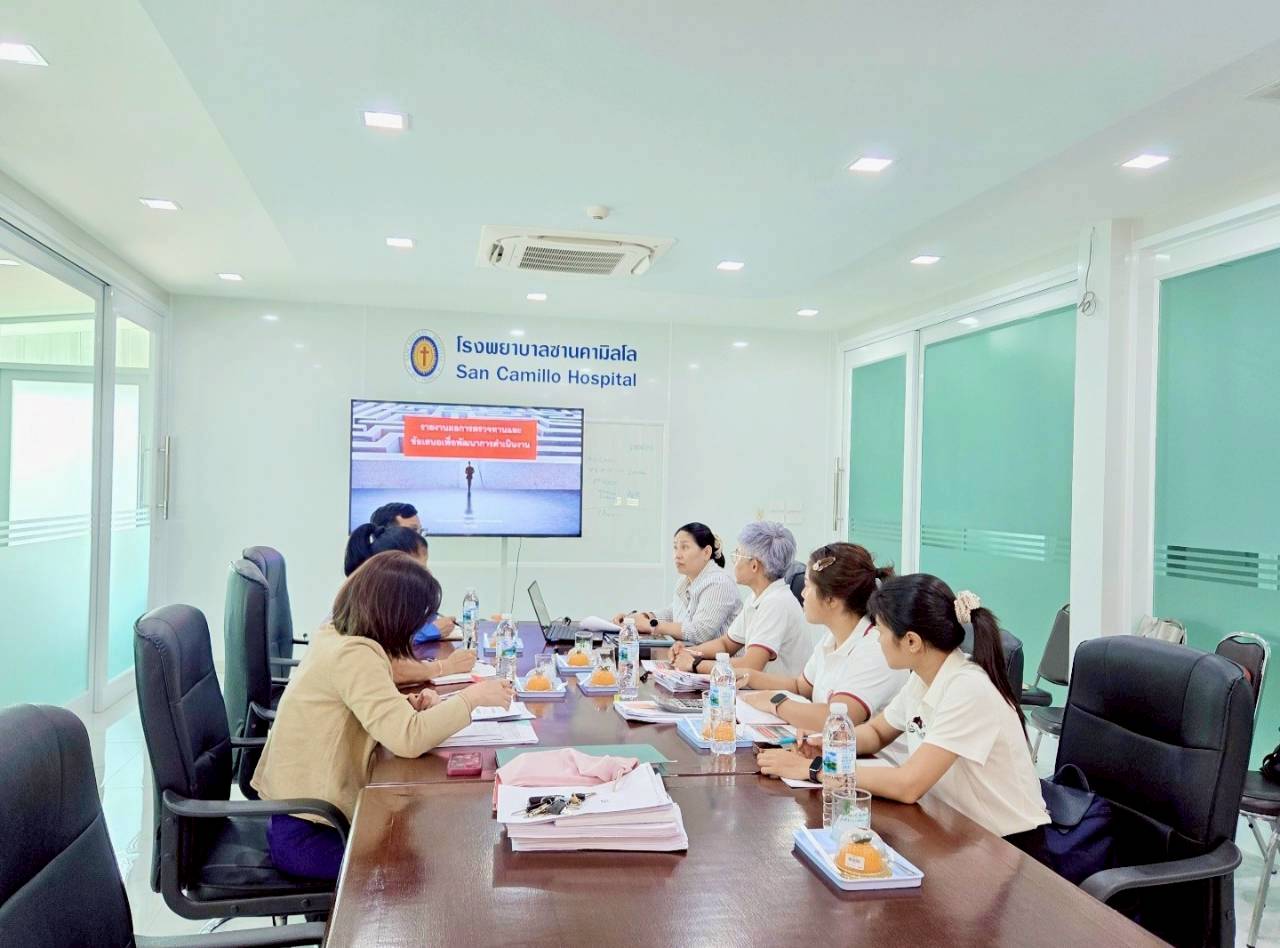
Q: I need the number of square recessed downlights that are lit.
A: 11